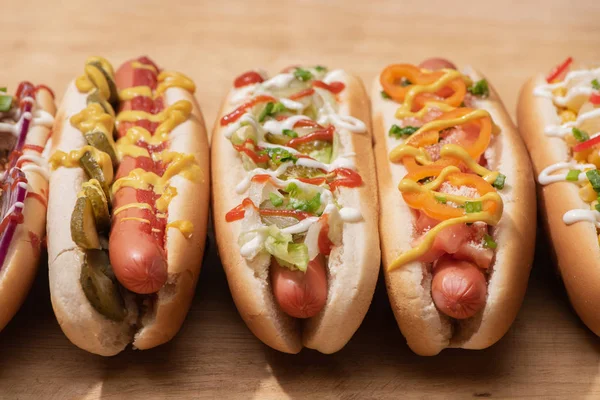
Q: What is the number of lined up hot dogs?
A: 5